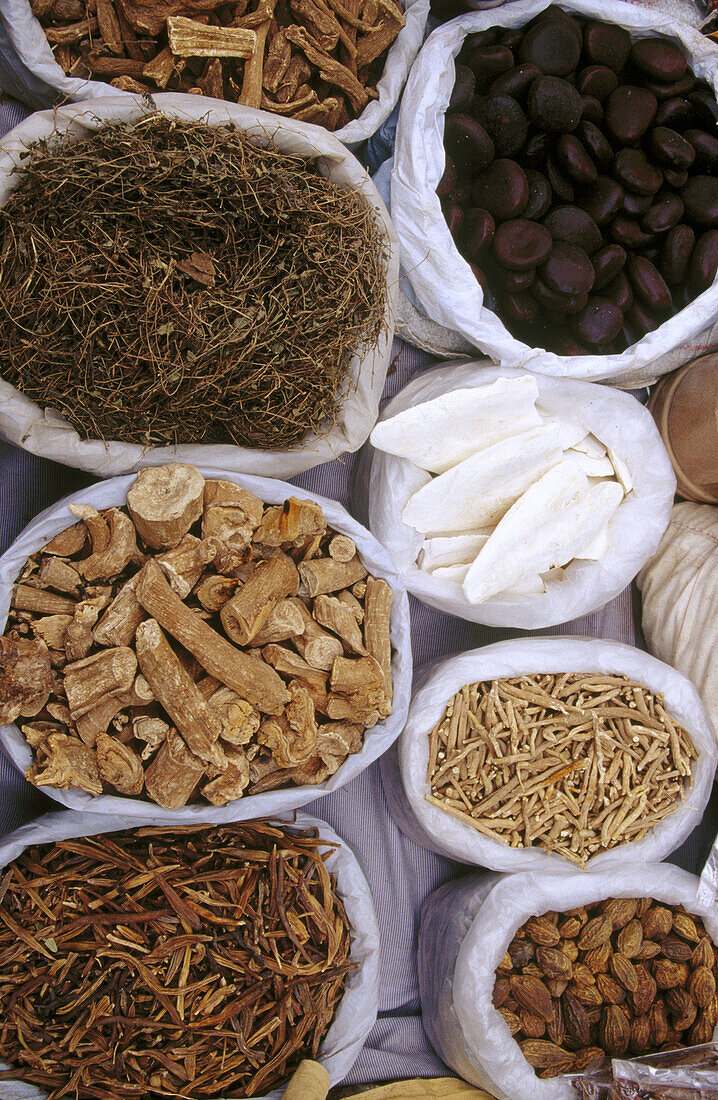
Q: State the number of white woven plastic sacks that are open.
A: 8